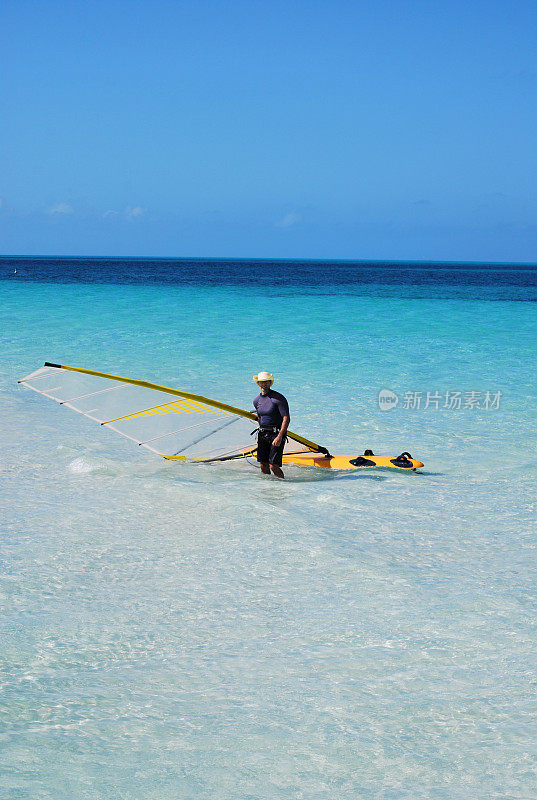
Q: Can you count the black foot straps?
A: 4